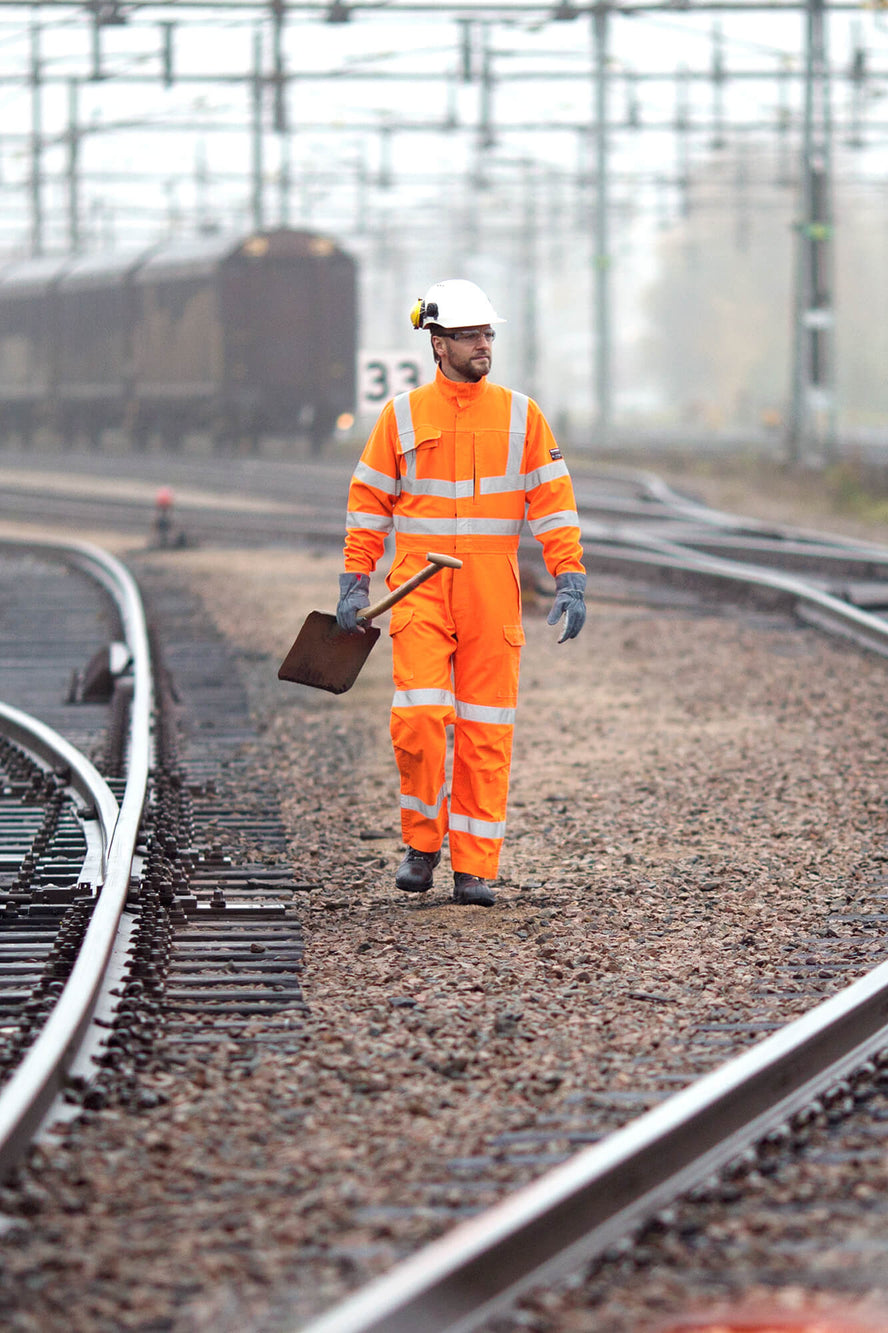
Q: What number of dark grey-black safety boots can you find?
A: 2